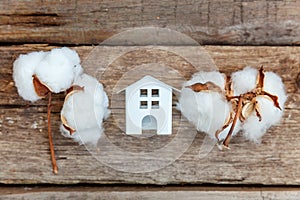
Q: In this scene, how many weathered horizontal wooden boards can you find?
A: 3